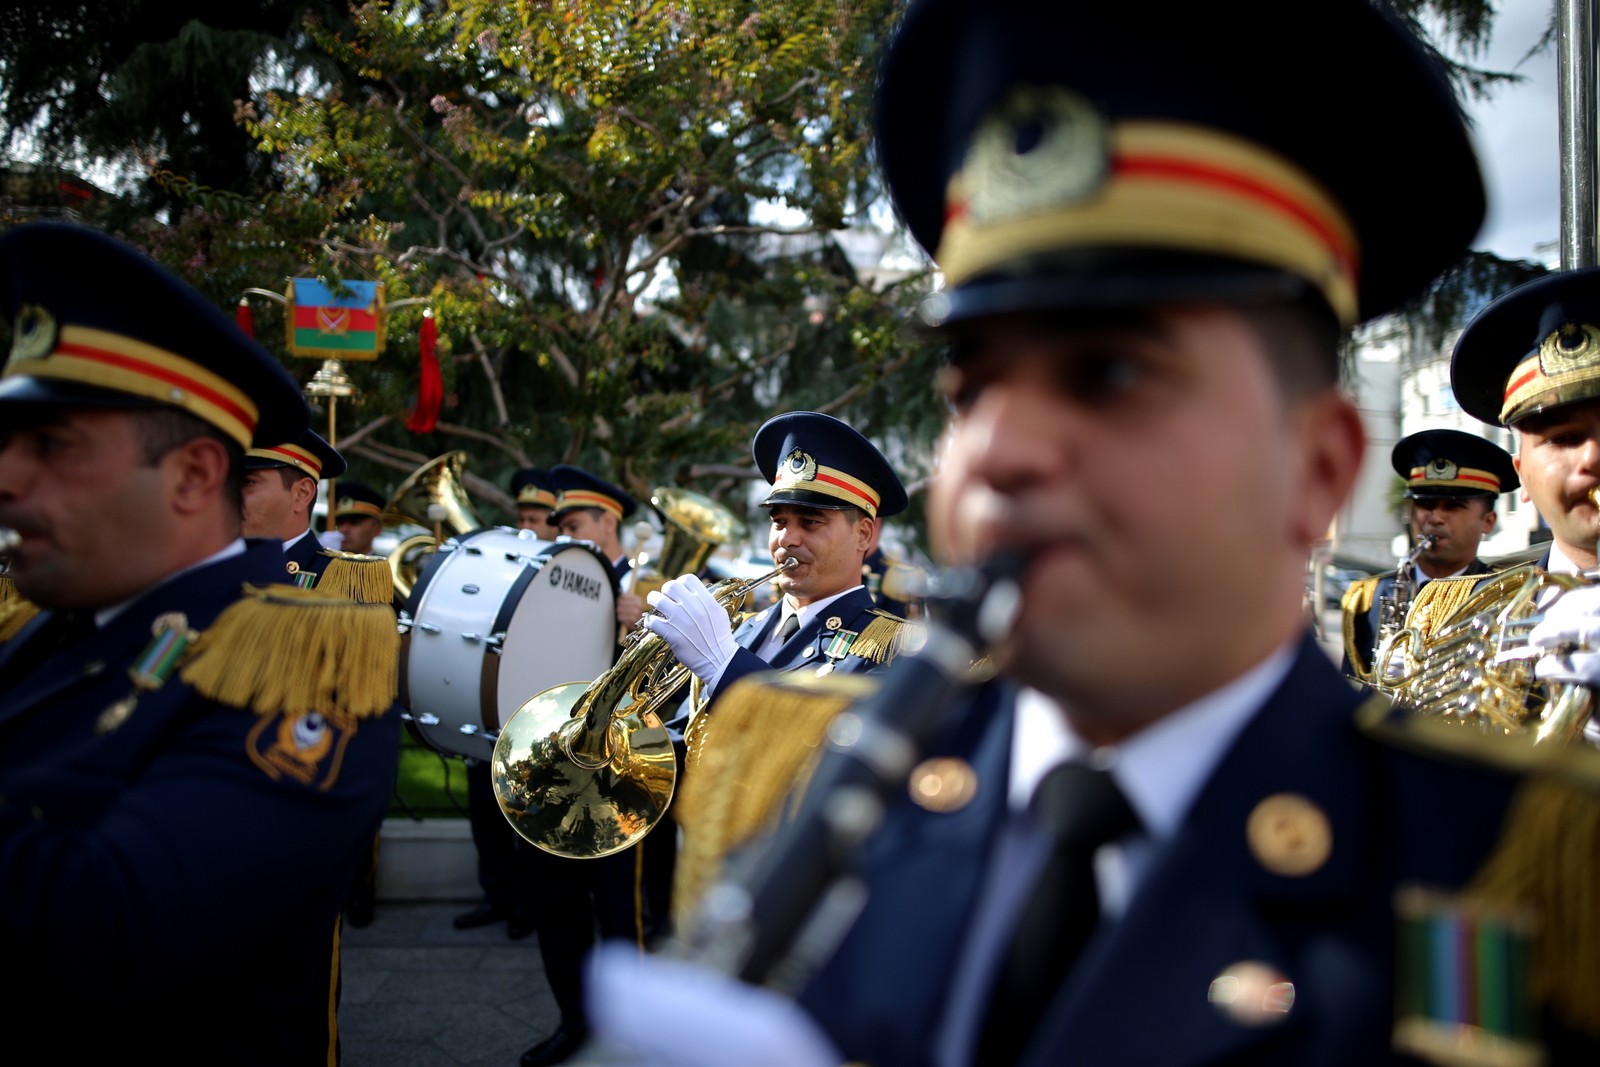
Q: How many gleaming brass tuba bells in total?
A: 2